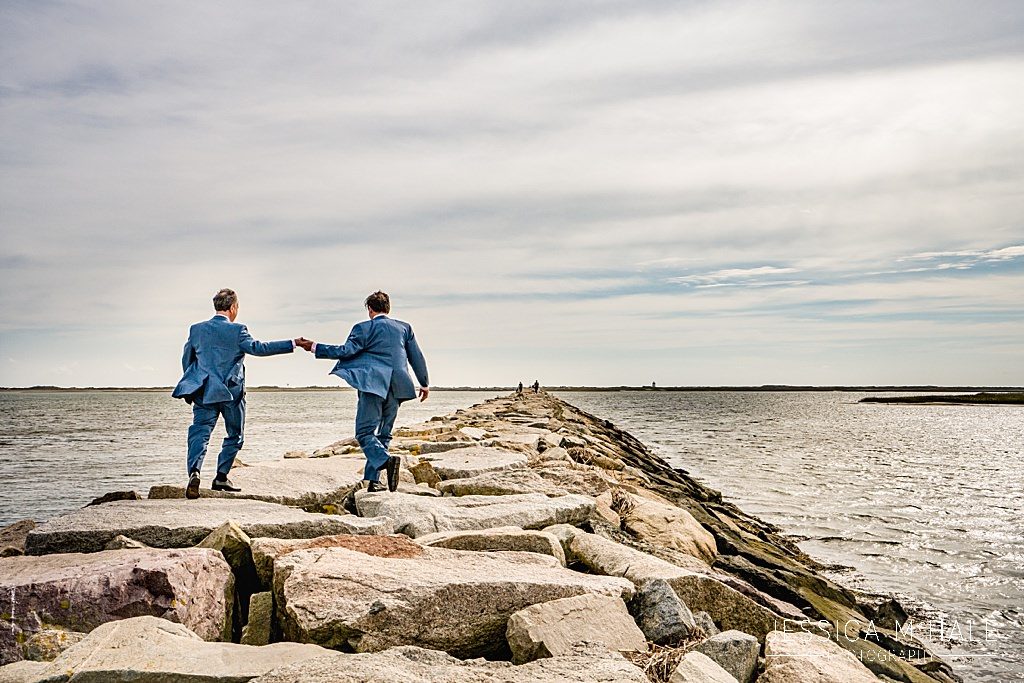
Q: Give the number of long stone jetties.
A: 1